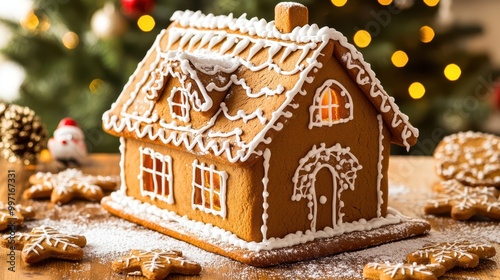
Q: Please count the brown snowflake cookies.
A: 7